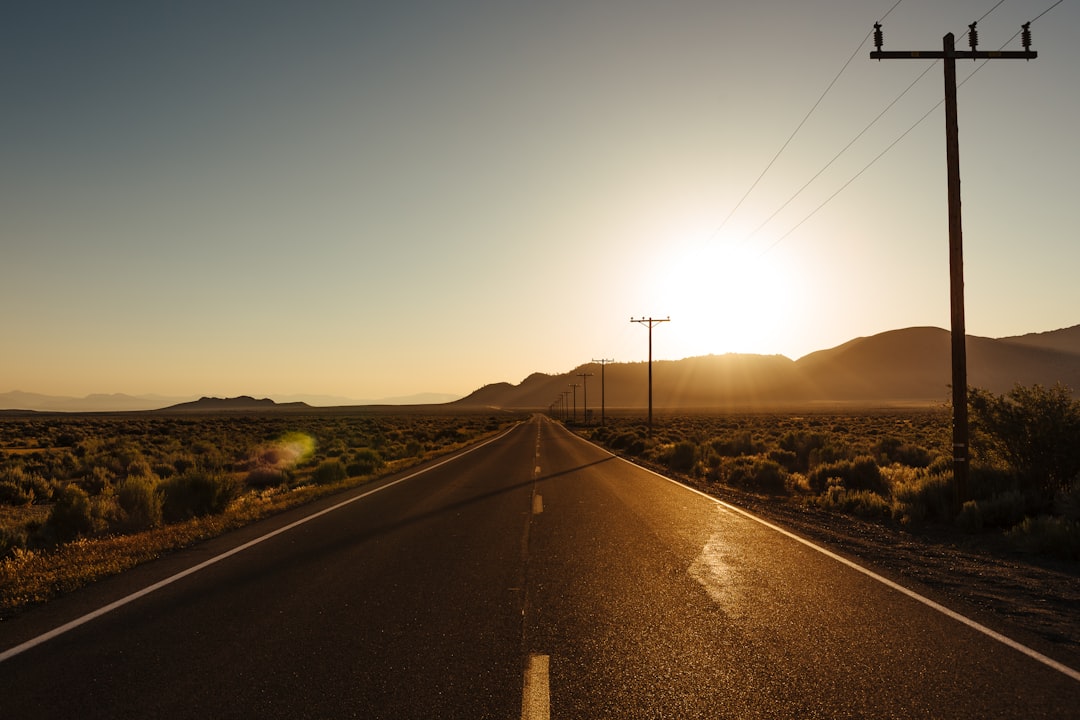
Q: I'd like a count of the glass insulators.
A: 3